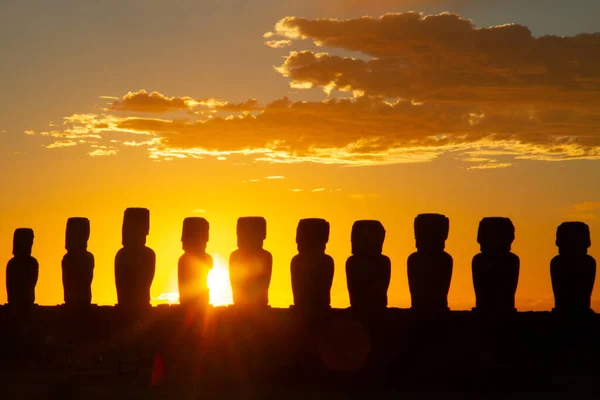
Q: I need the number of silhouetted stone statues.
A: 10